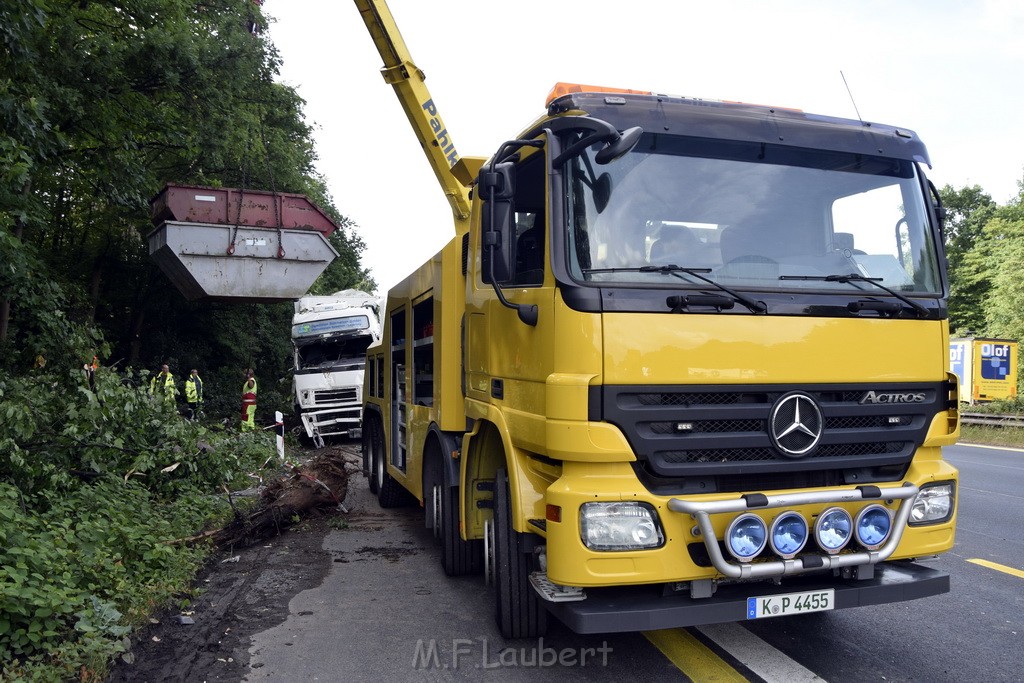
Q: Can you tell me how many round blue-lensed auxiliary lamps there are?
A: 4